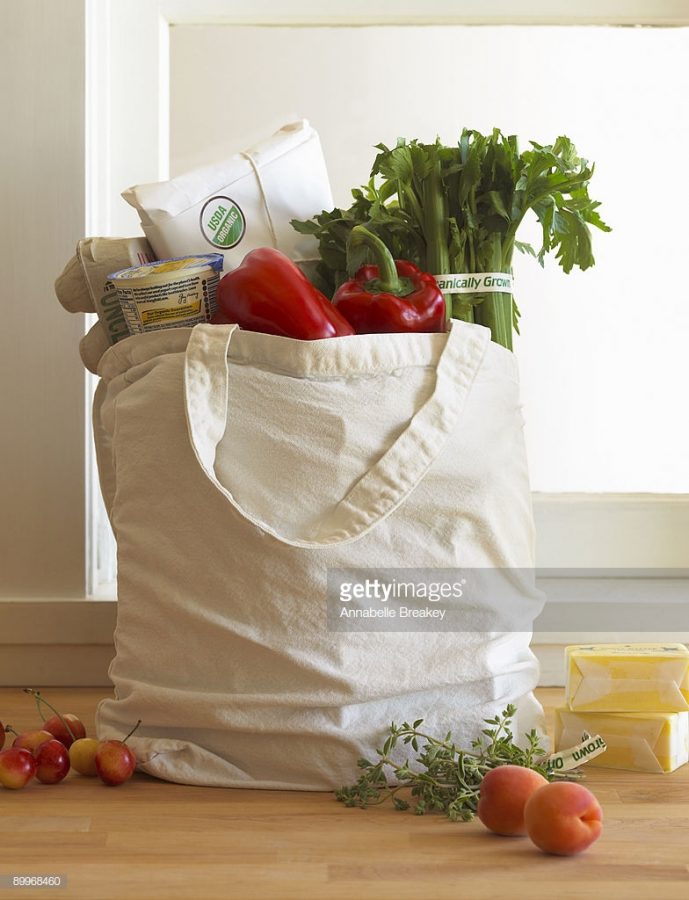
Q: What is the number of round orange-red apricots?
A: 2